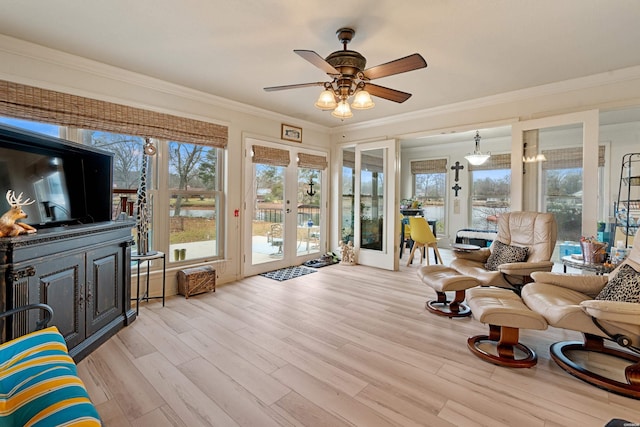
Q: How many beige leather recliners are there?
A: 2